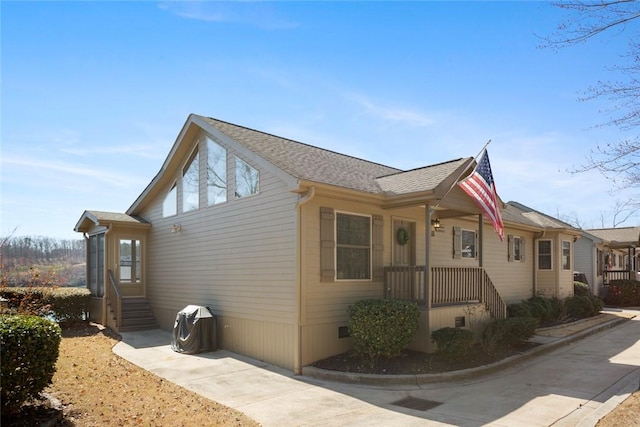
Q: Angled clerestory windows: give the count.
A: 4